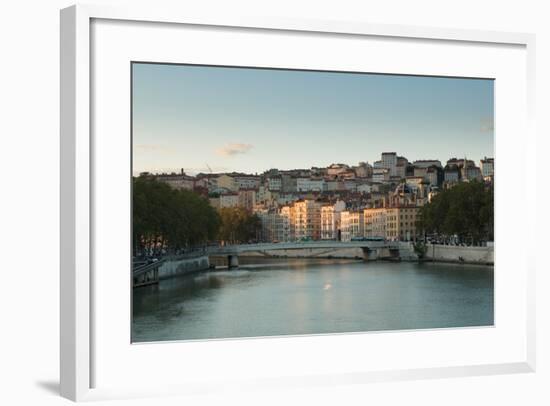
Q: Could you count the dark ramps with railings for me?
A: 1